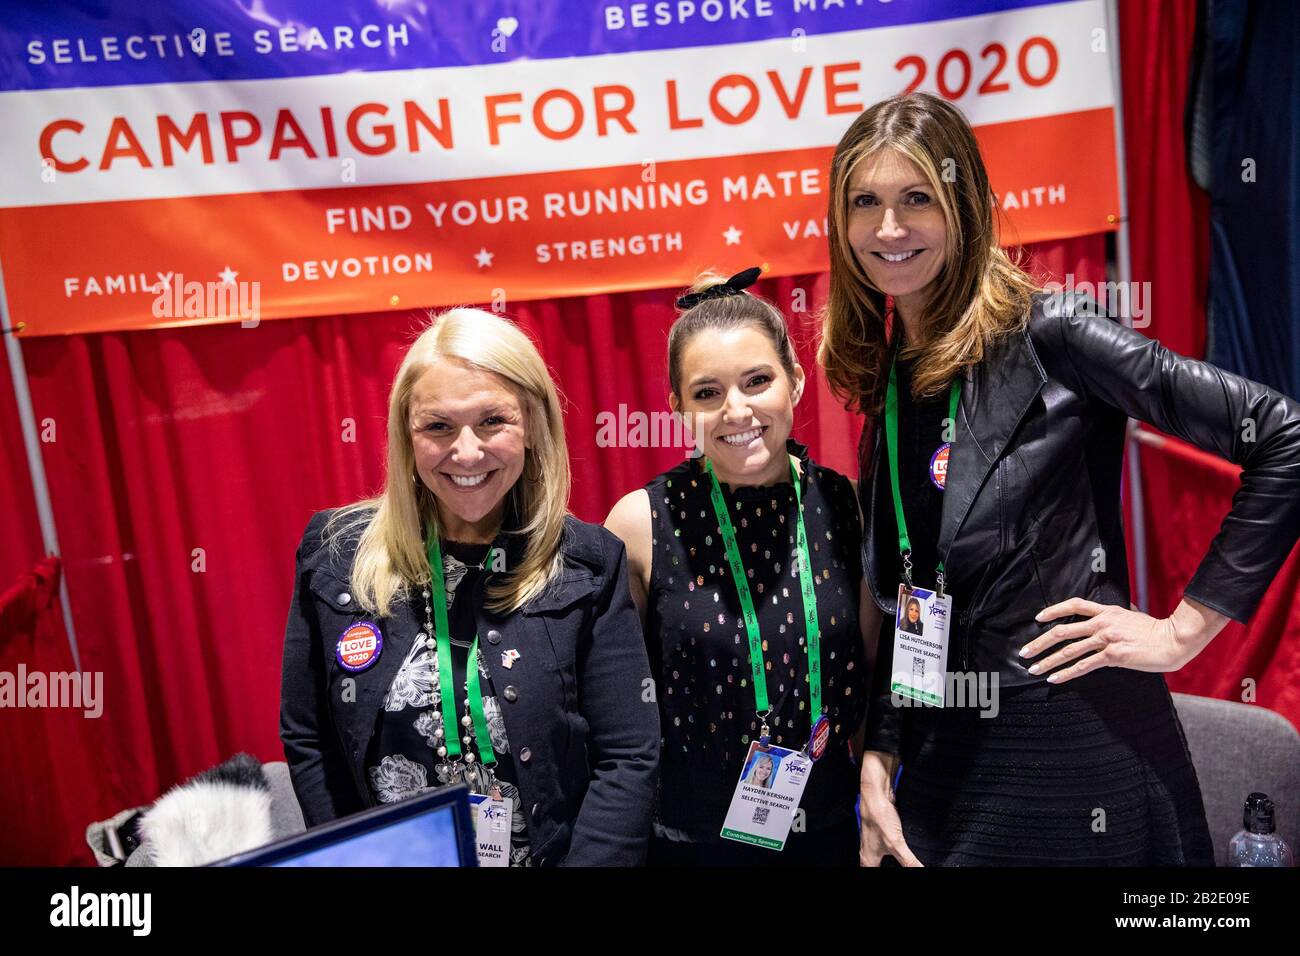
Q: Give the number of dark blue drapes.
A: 1